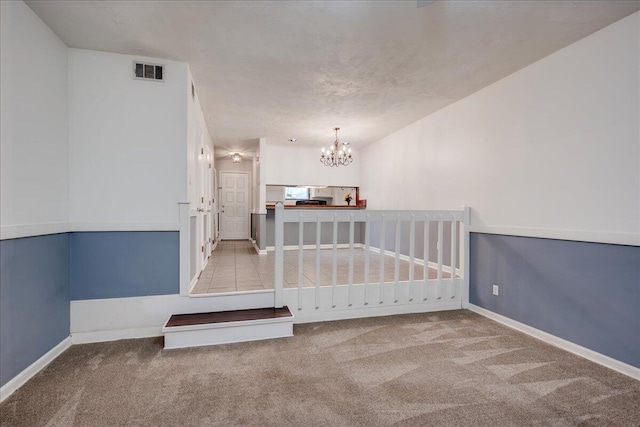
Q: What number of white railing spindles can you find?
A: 11